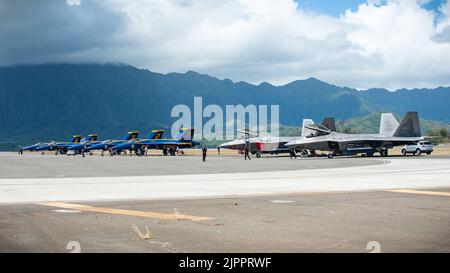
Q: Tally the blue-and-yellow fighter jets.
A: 5